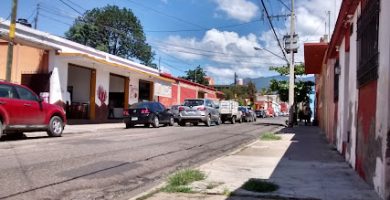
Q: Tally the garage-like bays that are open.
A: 3